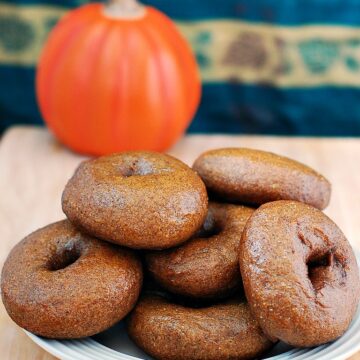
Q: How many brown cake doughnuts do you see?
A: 6